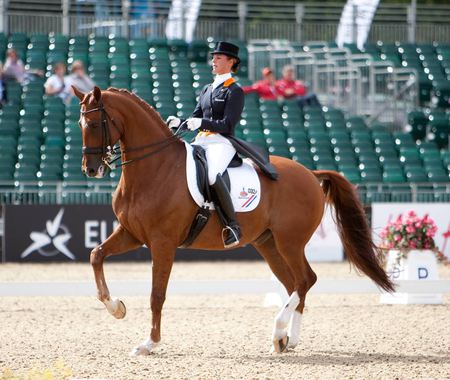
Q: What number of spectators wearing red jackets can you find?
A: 2